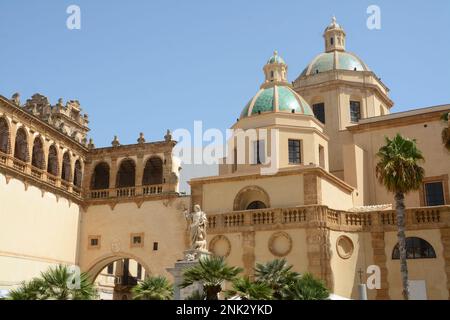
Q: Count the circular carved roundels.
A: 3